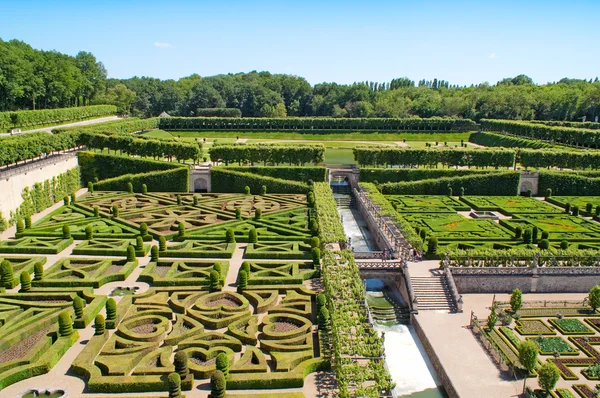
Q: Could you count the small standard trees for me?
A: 5